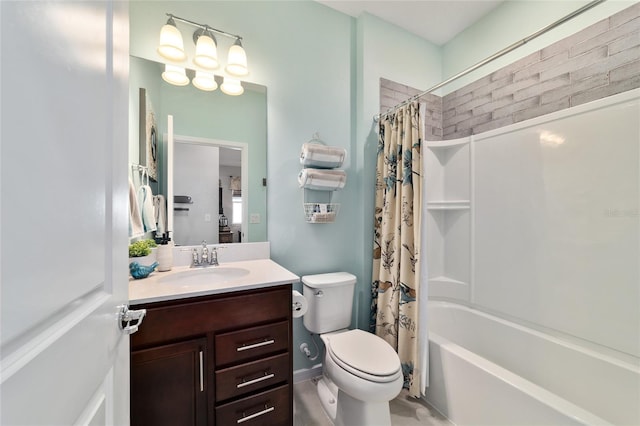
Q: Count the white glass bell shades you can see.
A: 3